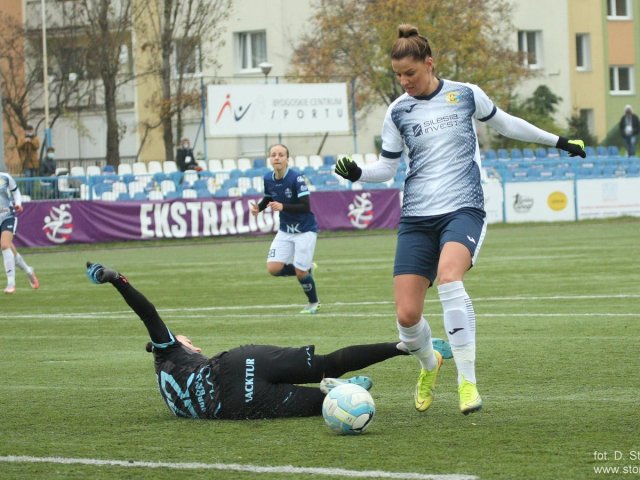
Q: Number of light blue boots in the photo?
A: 2